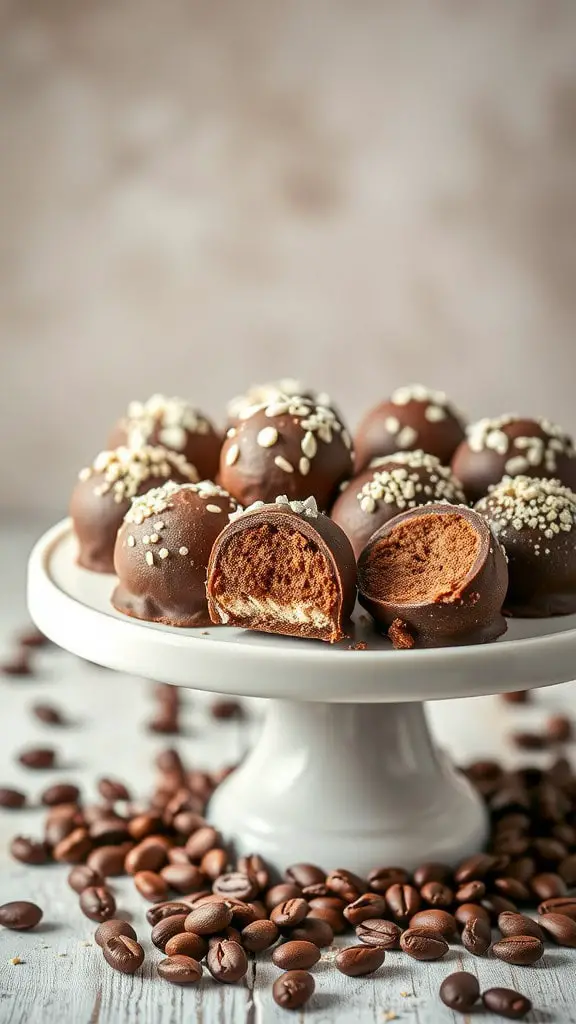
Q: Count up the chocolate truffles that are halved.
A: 2